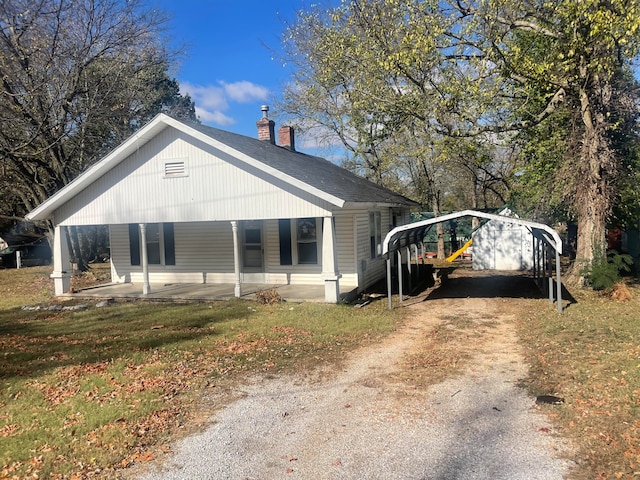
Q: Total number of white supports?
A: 4